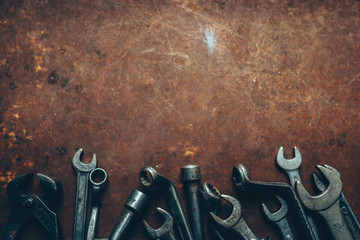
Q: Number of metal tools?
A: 14